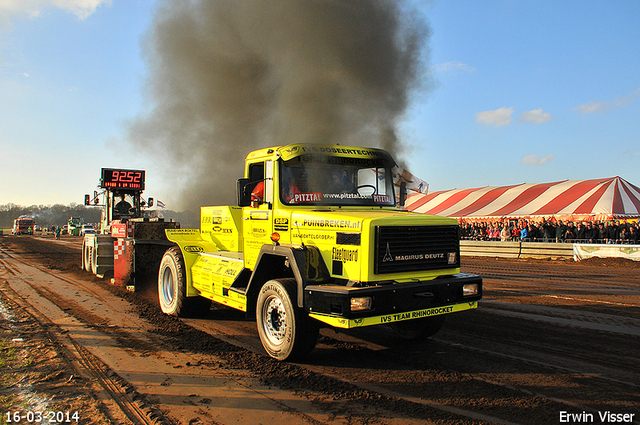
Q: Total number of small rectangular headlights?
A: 2